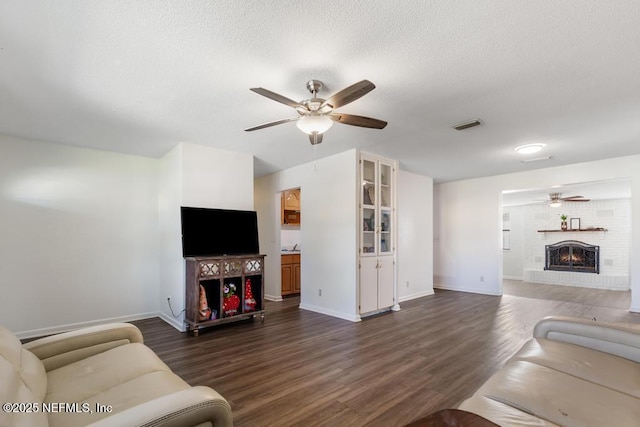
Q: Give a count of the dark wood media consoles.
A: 1